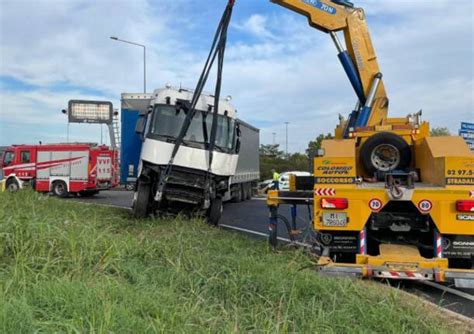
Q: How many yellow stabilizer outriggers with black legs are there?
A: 2